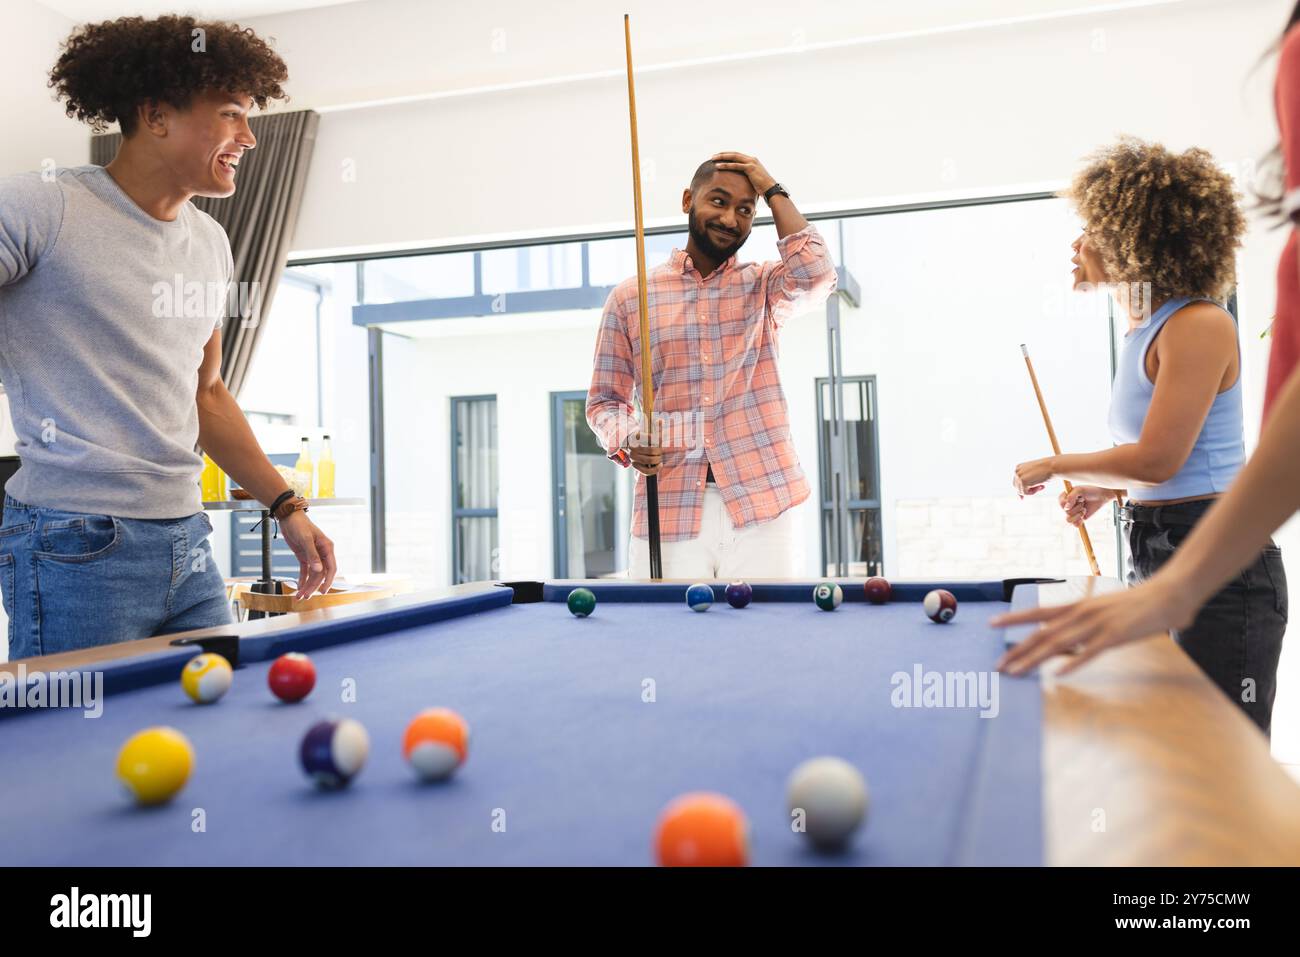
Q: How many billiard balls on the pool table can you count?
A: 13